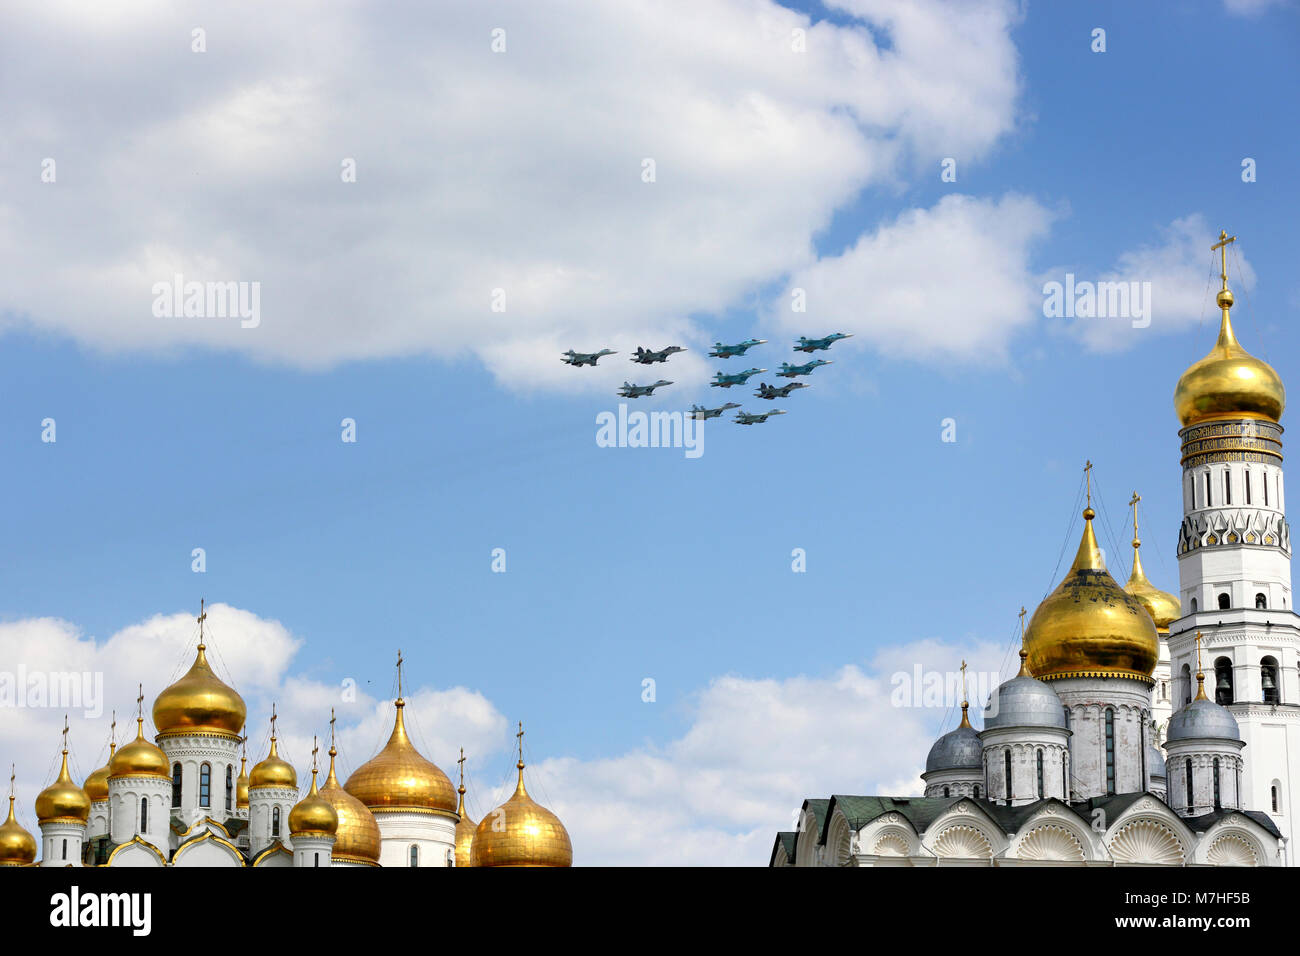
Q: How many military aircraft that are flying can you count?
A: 10